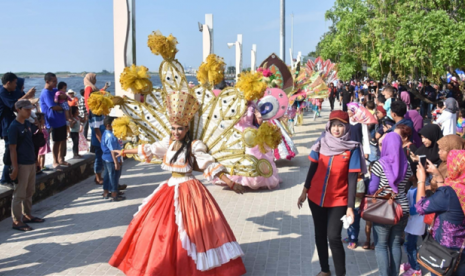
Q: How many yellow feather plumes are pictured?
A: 7